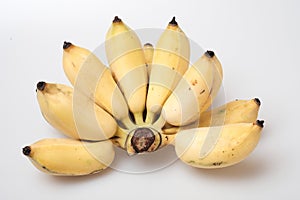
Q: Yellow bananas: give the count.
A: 9